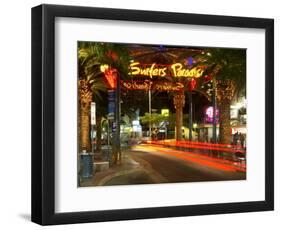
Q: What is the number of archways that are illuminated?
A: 1